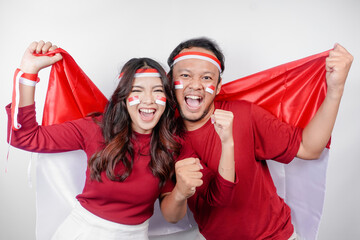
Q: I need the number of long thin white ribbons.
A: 2